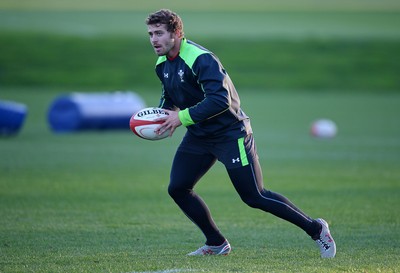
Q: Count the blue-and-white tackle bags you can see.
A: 2